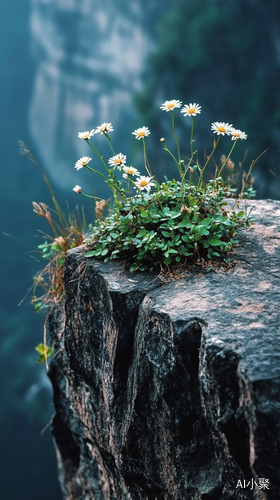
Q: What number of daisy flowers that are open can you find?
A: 11